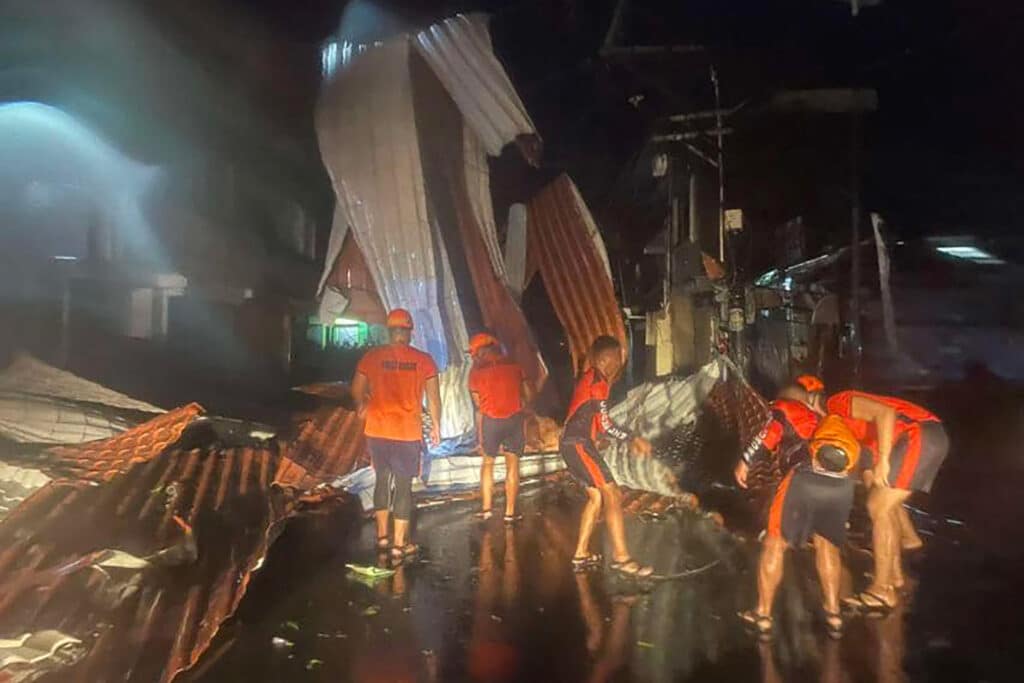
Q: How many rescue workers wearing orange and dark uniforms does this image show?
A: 5